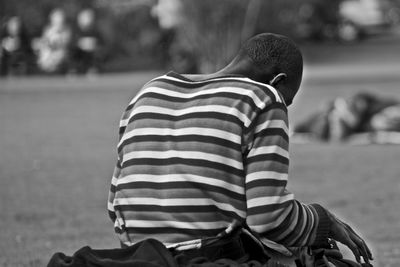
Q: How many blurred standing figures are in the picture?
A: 3